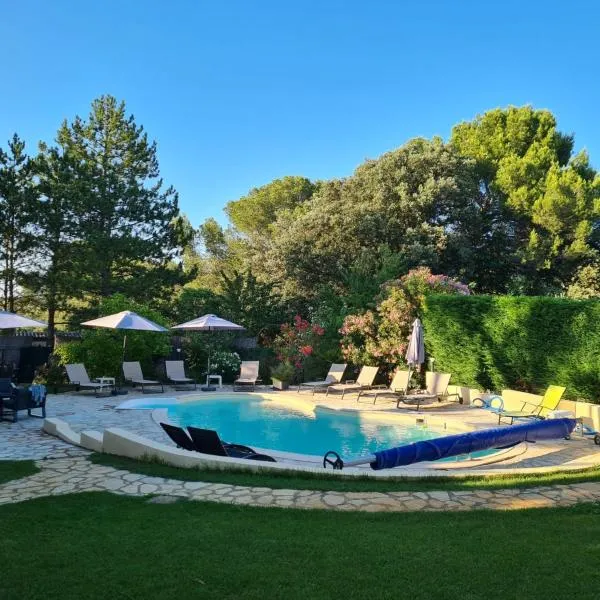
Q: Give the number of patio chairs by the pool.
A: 11